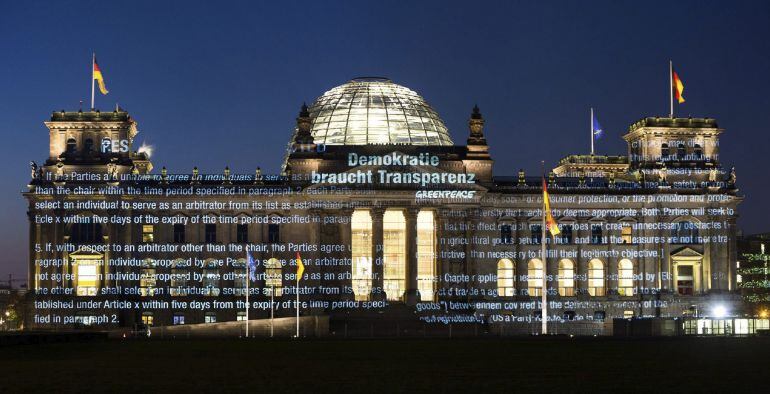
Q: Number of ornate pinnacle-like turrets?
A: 2